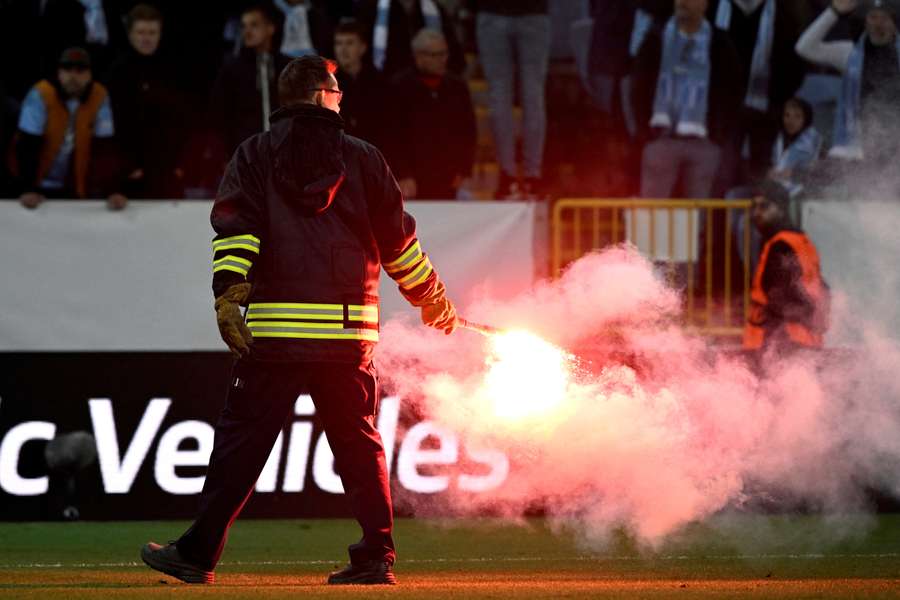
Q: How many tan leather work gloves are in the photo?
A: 2